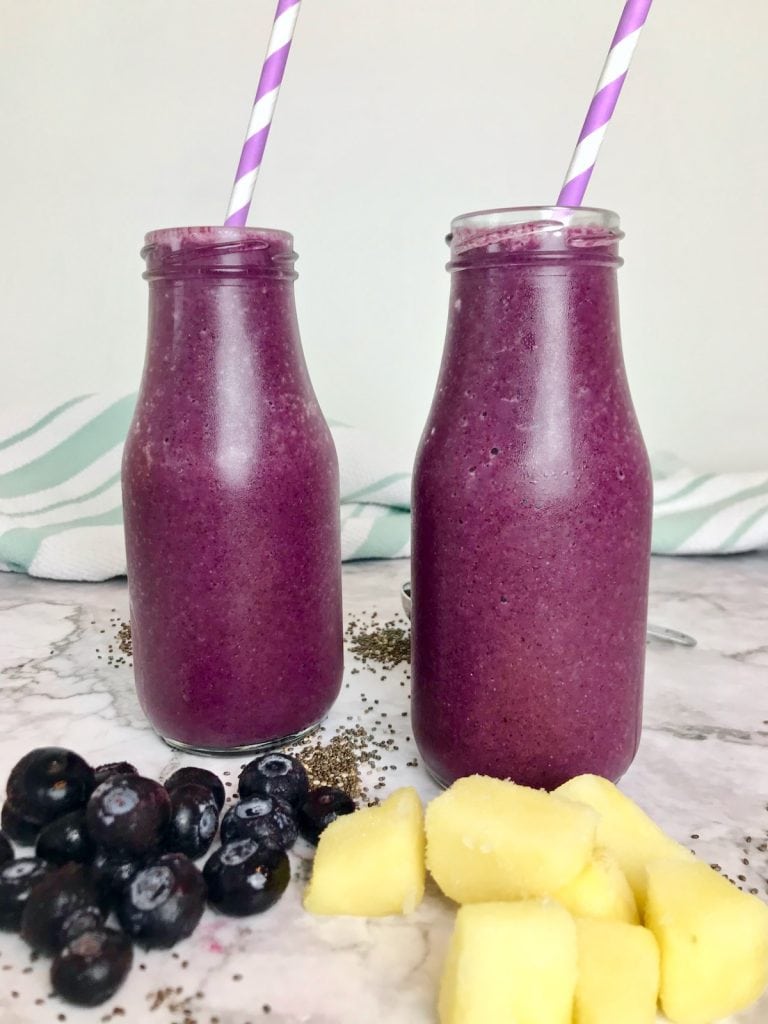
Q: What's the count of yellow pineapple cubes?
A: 7